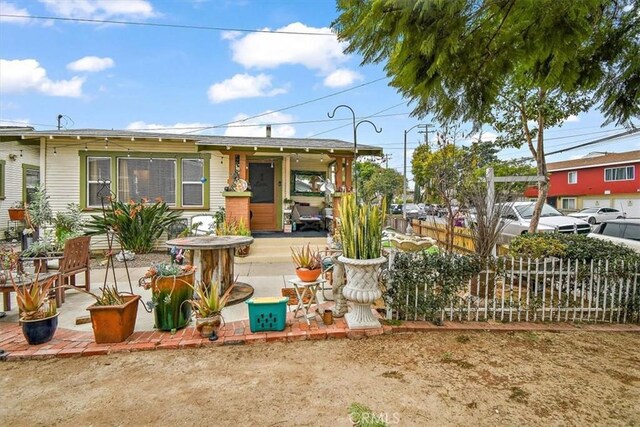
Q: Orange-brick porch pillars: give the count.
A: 2